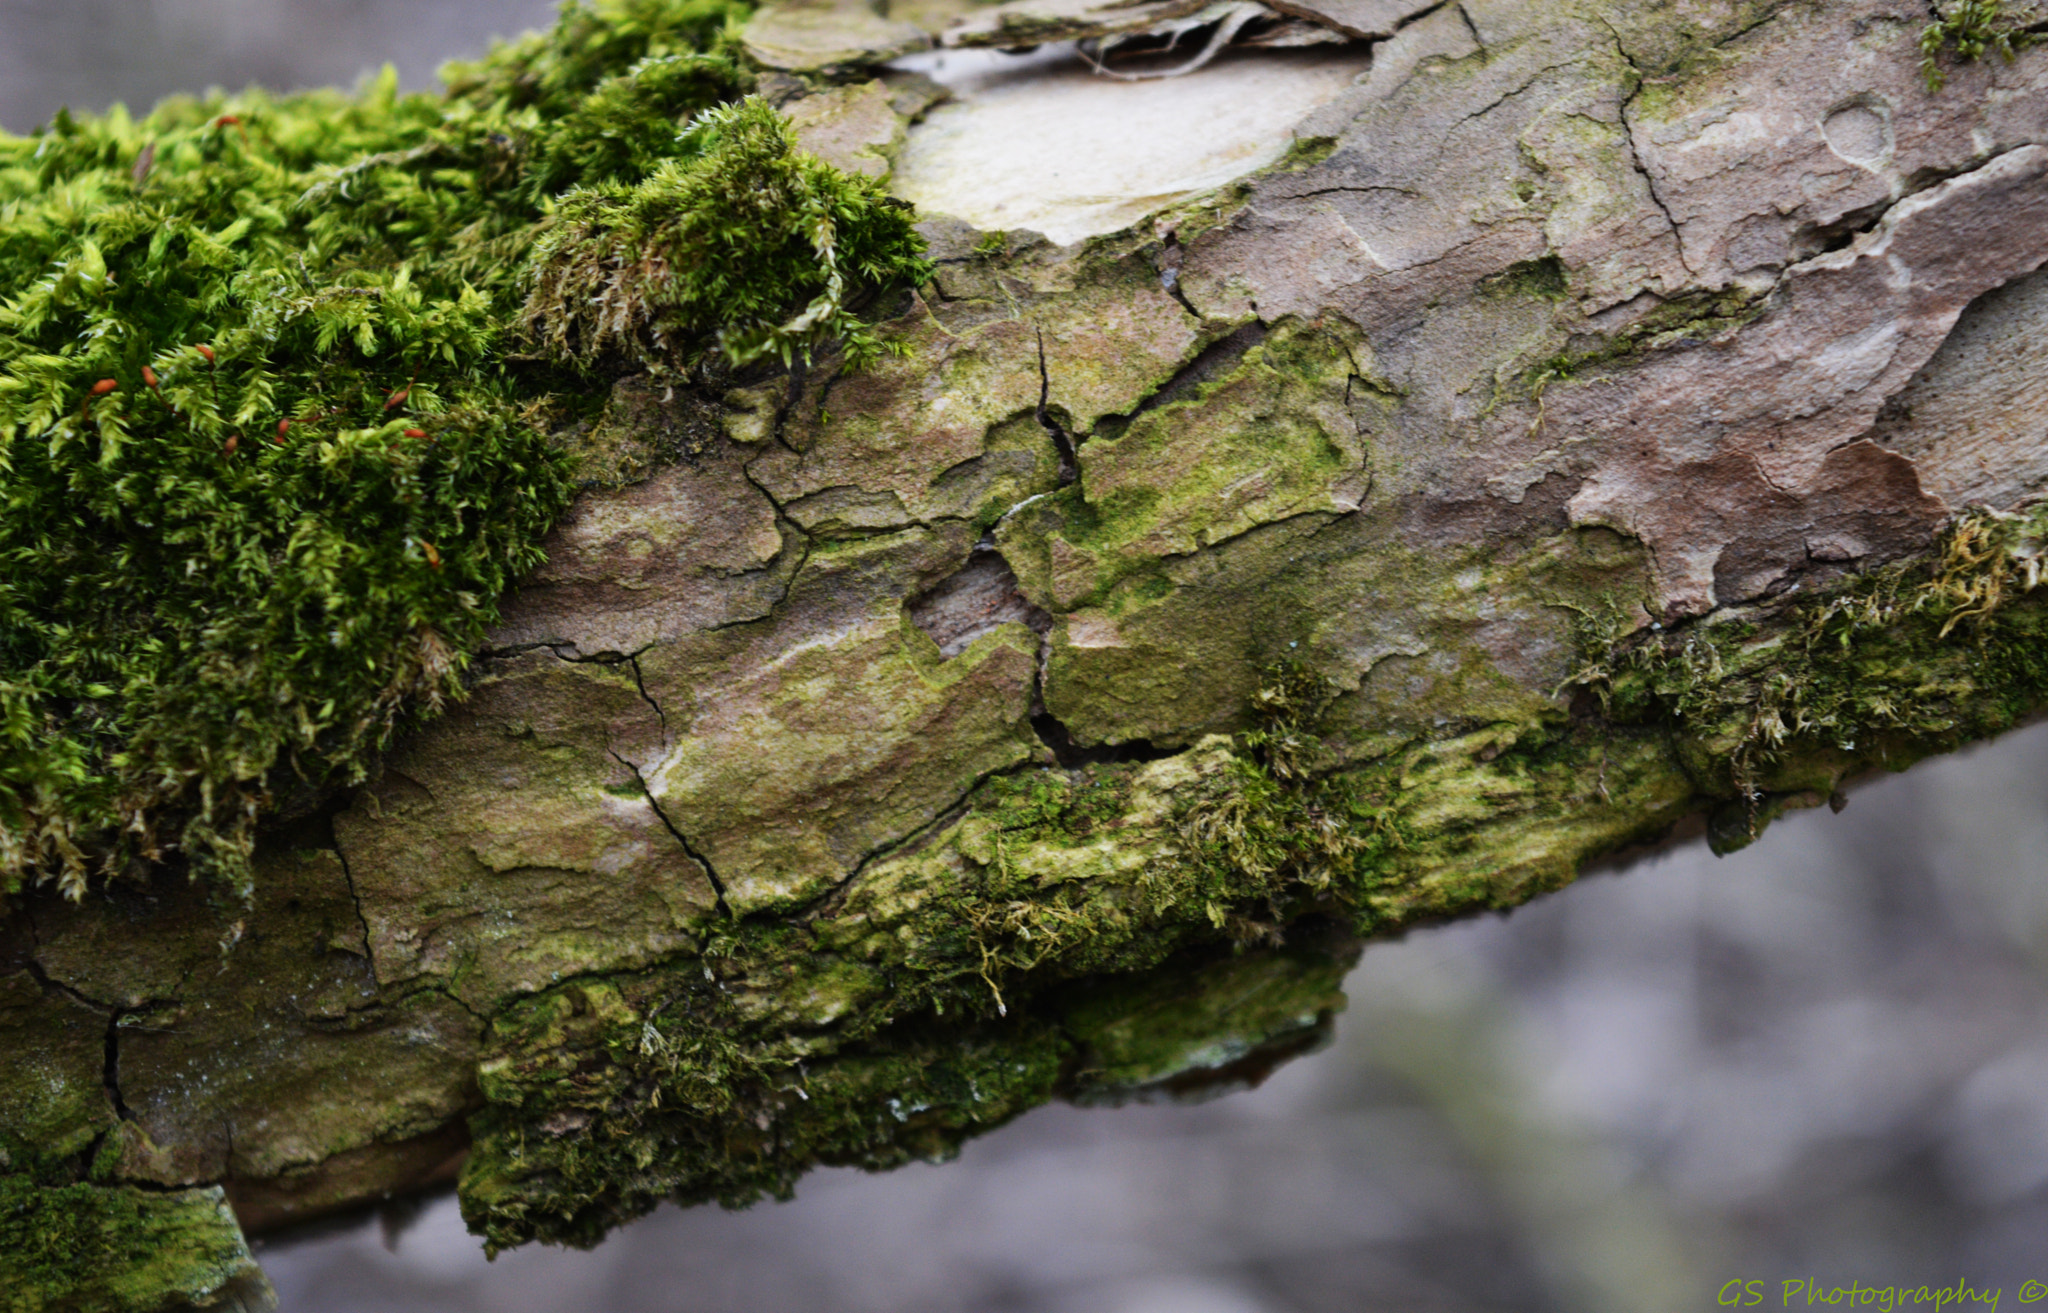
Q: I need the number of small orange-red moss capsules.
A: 9